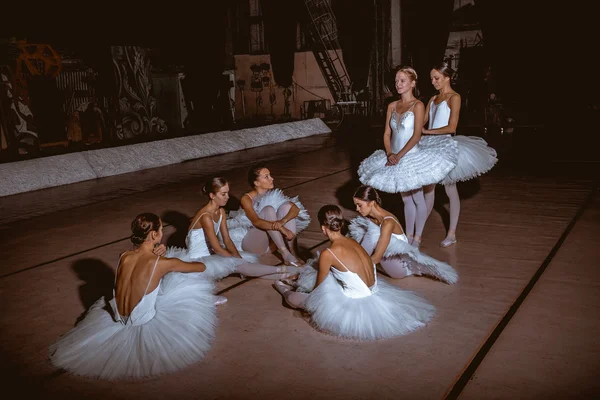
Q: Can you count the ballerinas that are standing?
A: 2